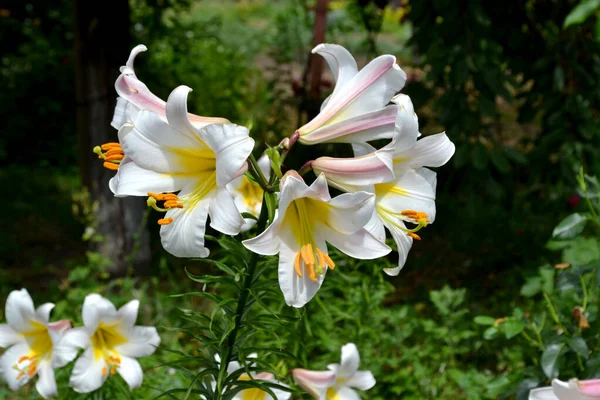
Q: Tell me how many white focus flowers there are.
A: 5